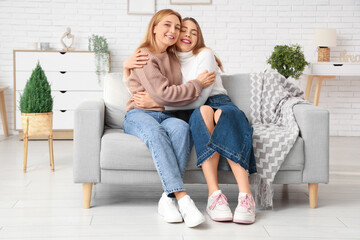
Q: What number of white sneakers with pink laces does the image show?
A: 2